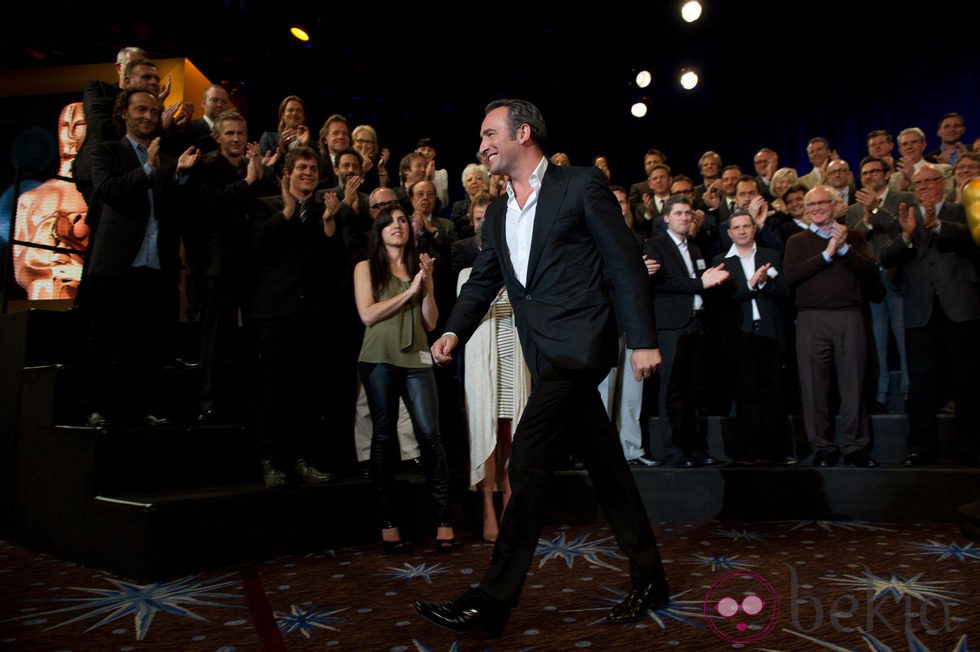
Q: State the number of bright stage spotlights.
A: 5